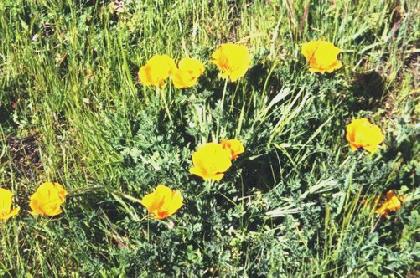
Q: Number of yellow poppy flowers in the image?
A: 11